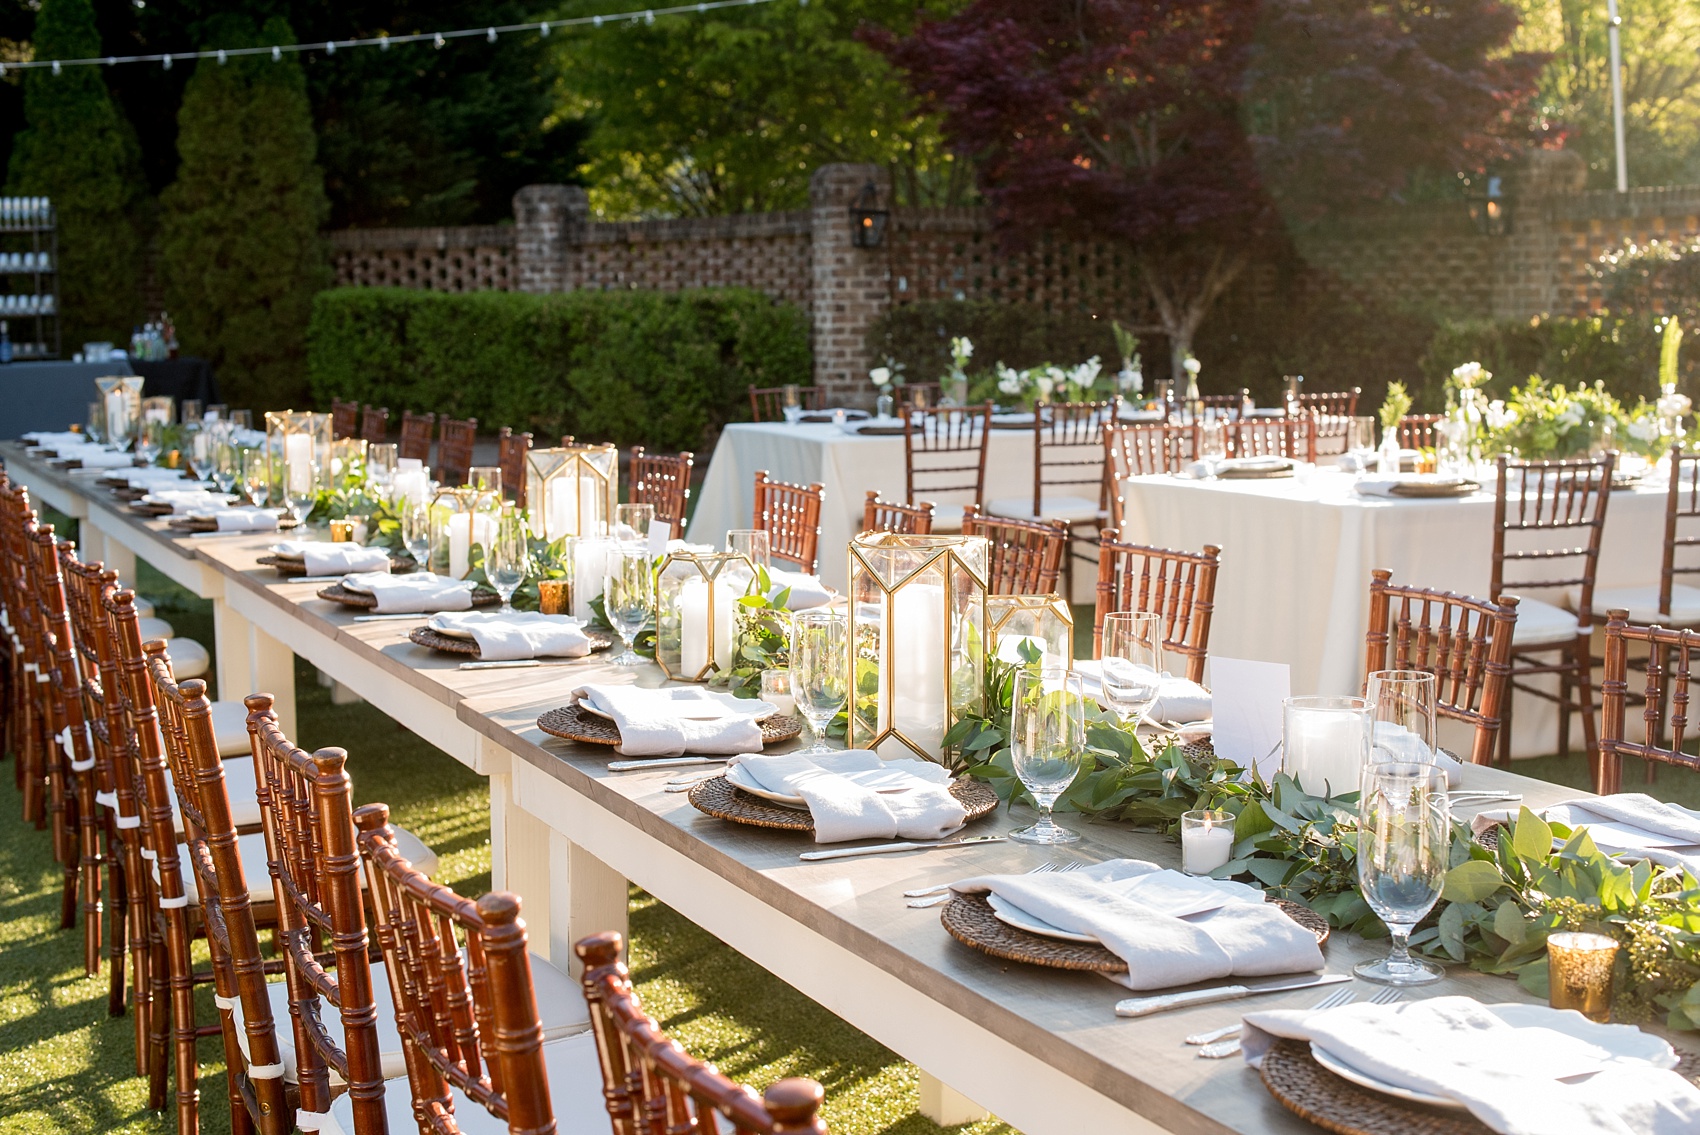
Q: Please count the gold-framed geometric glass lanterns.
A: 9